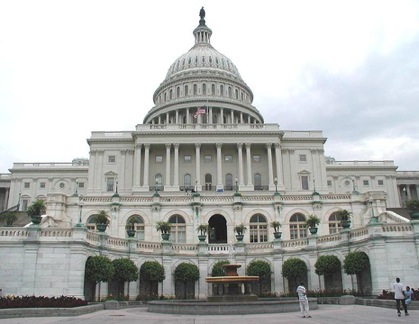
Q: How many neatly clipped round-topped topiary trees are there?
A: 9